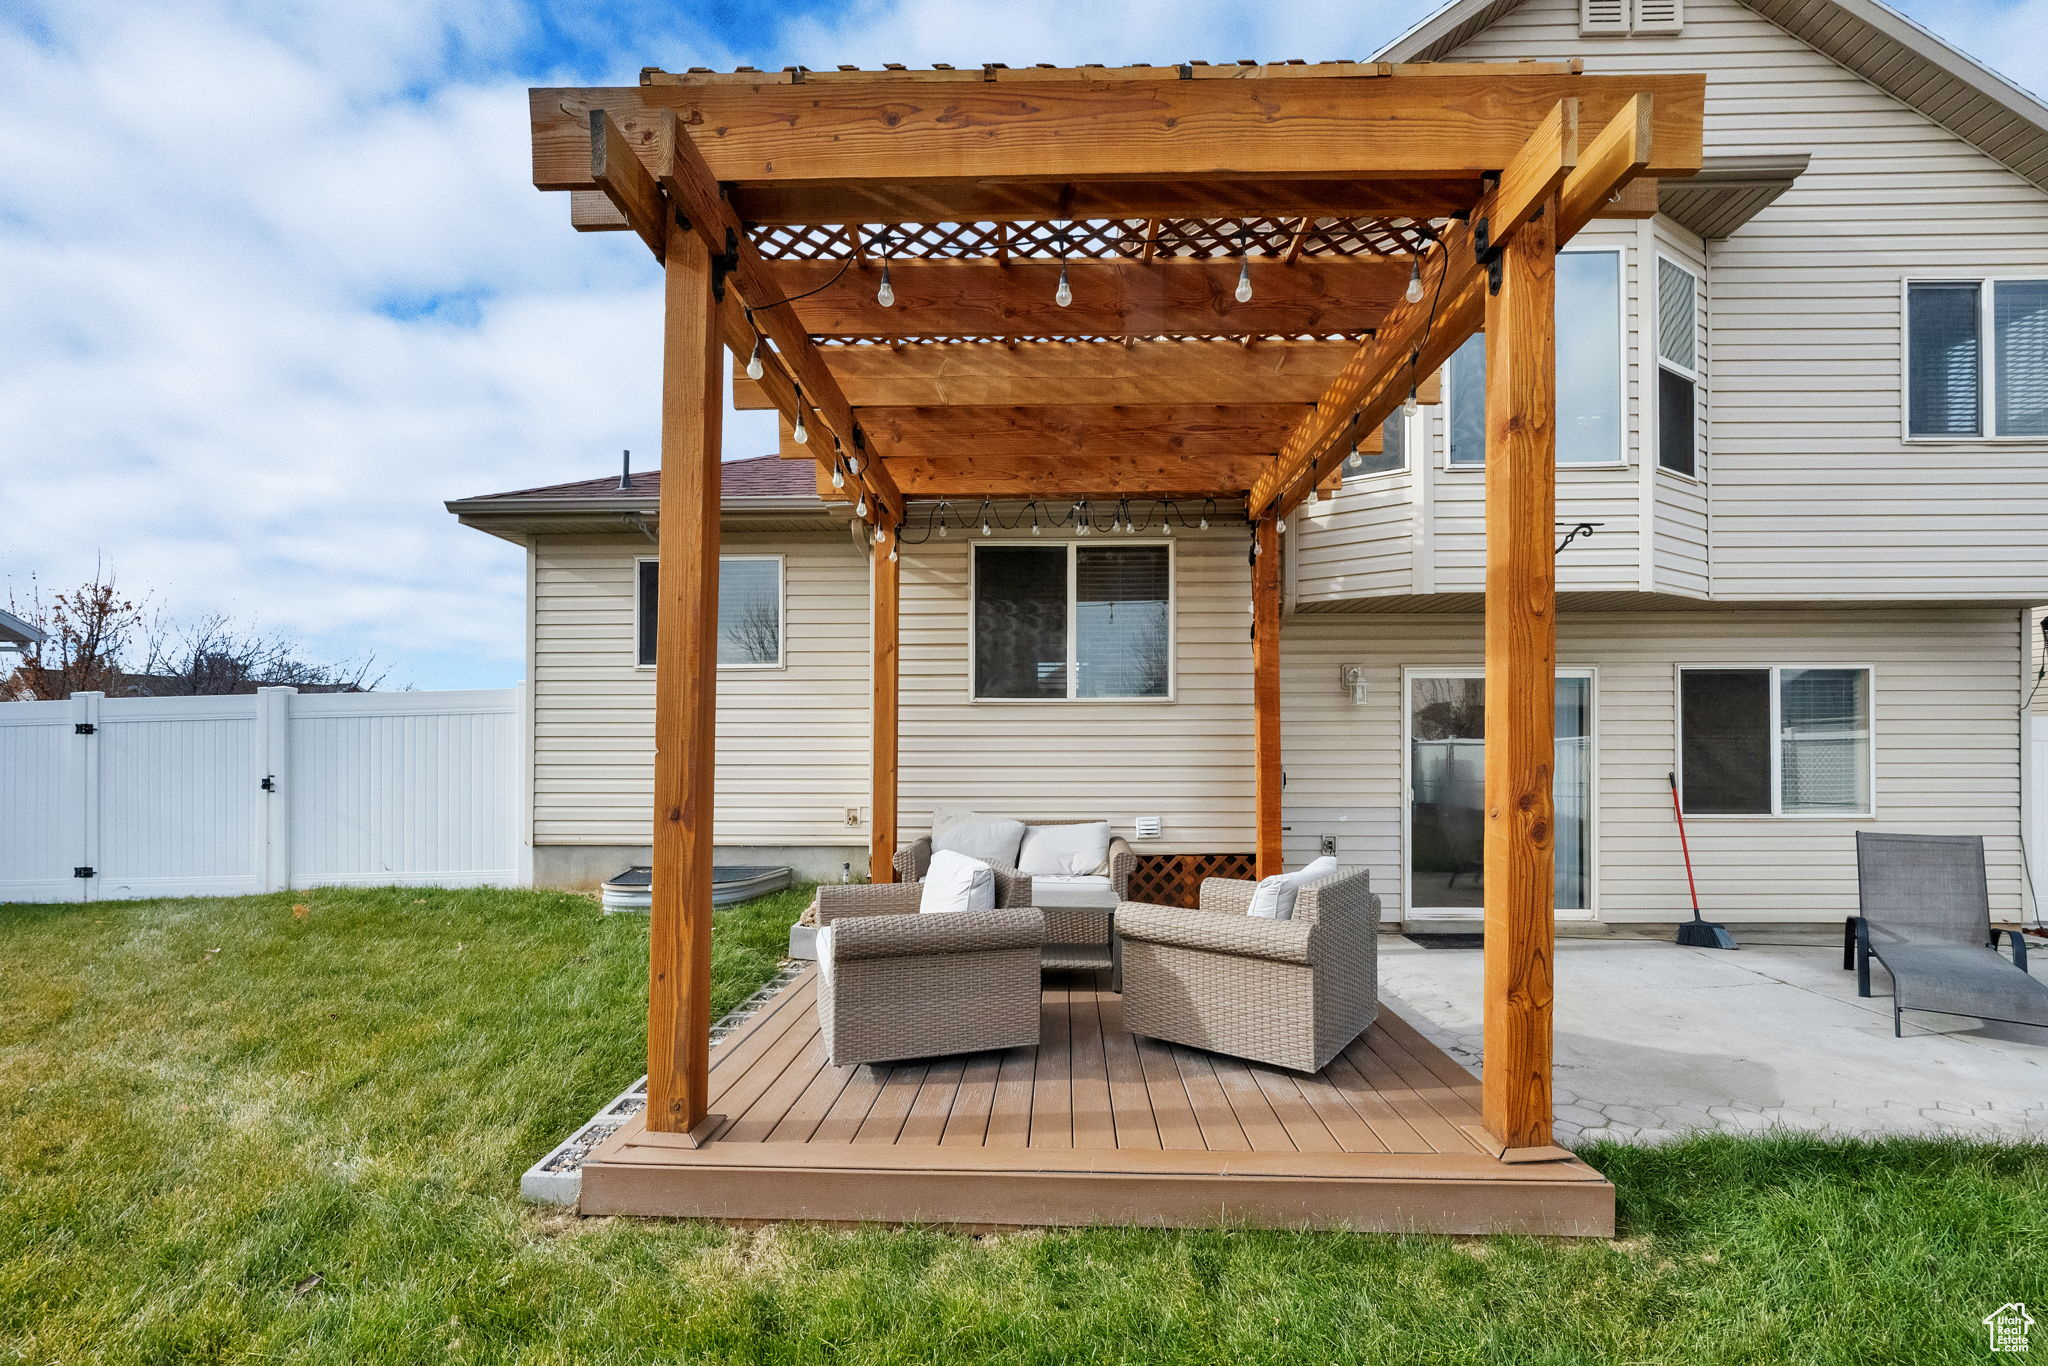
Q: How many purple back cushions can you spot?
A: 0